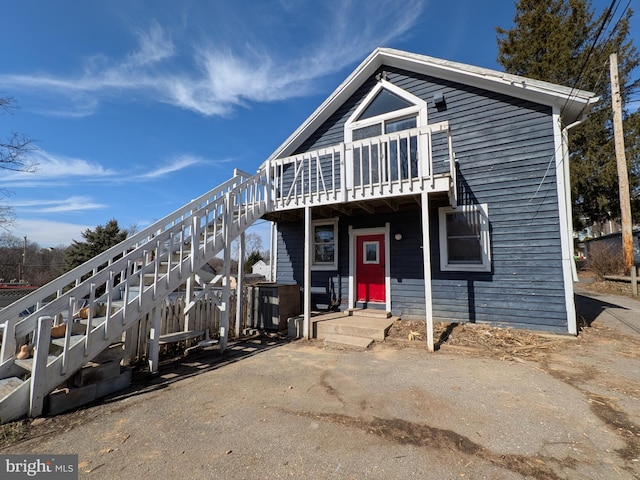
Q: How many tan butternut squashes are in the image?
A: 1